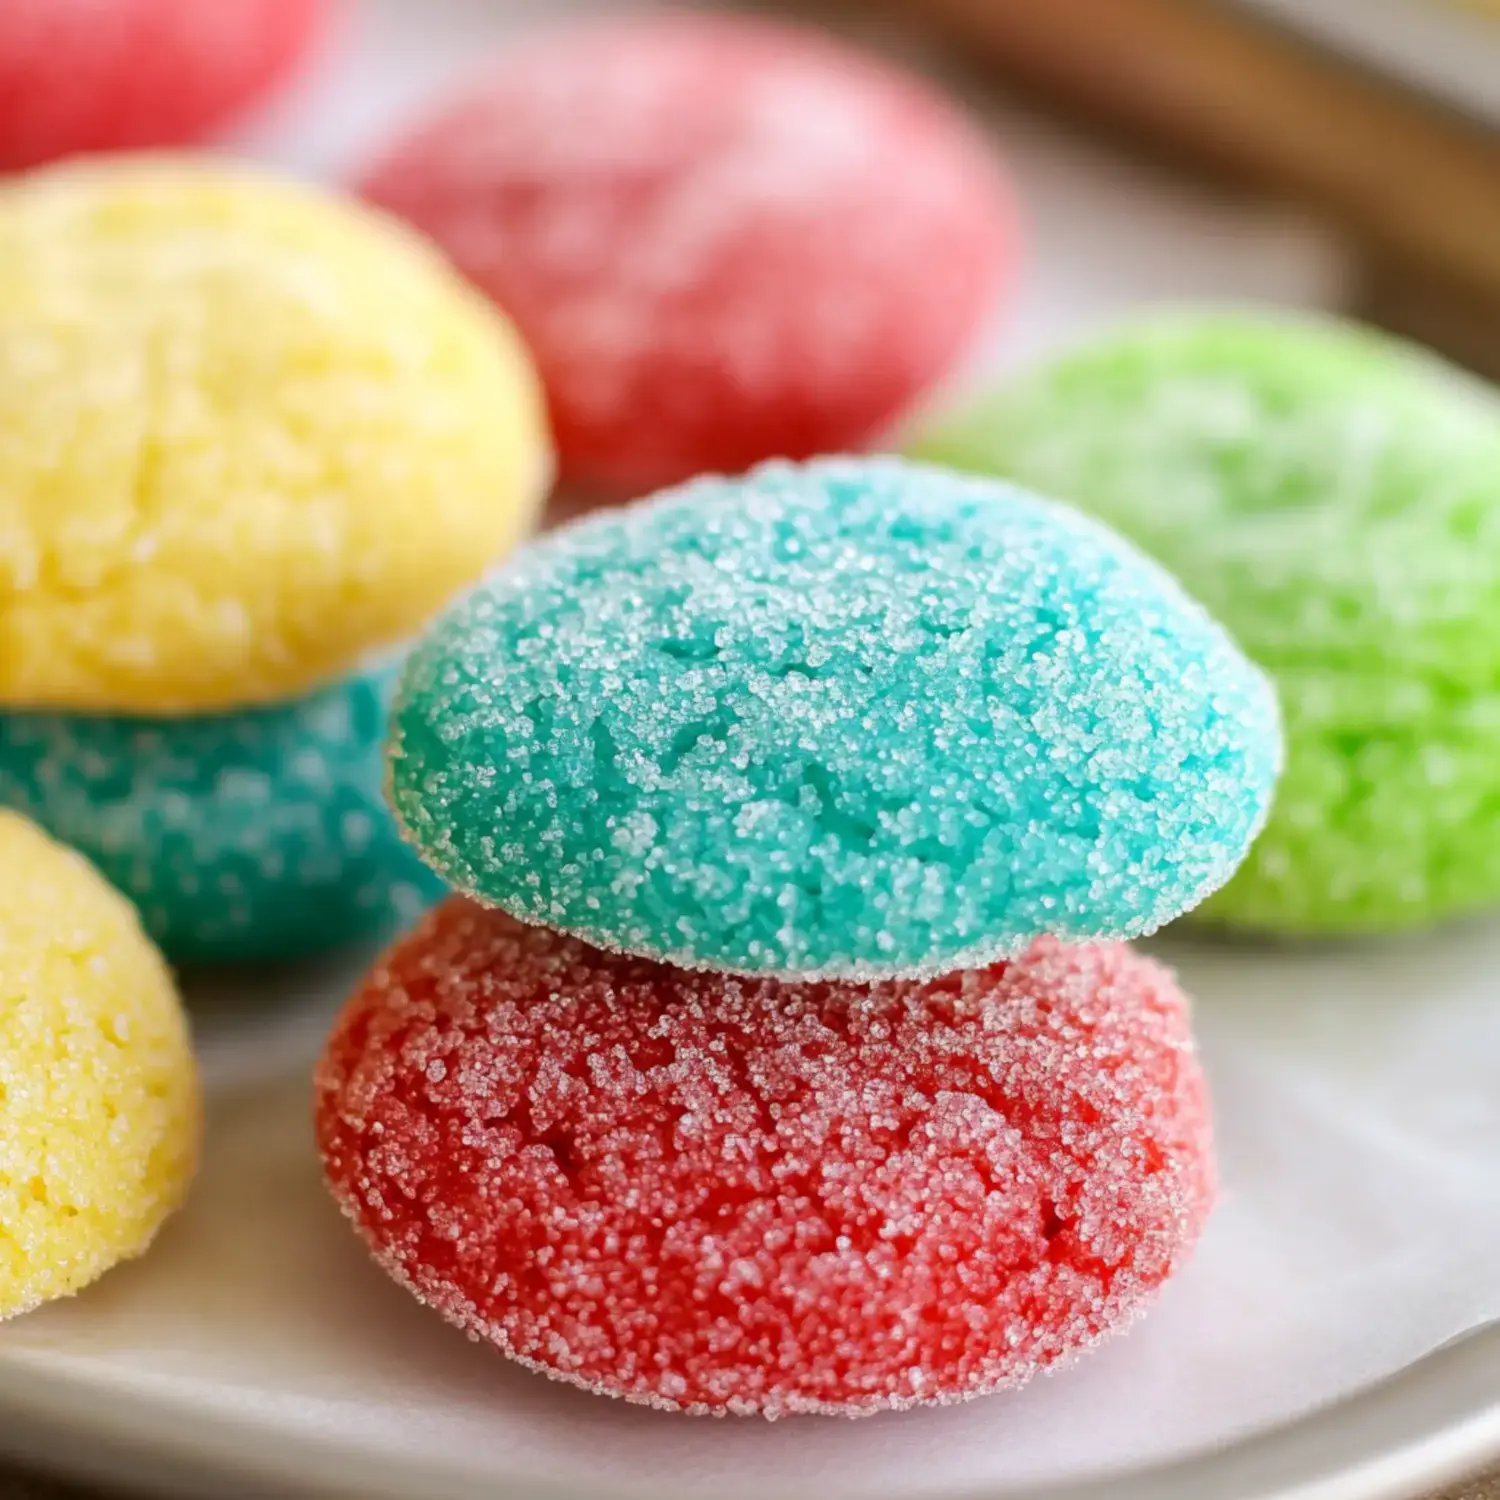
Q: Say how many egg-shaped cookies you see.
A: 8